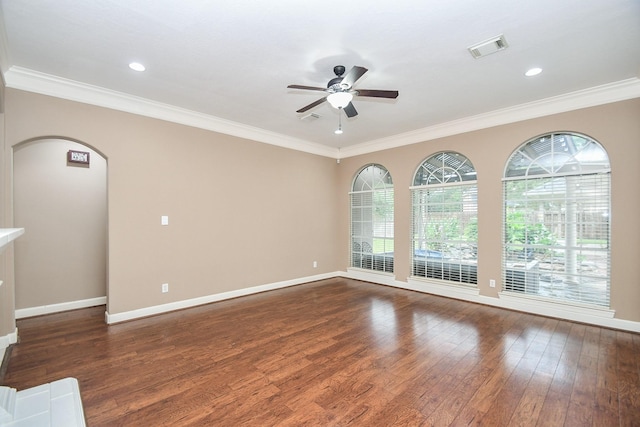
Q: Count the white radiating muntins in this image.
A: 9